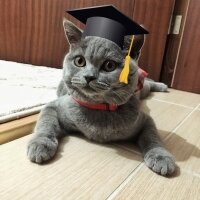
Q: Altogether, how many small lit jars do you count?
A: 0